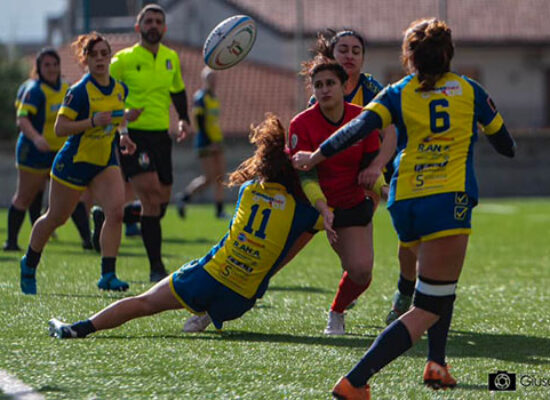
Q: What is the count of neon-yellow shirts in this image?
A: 1